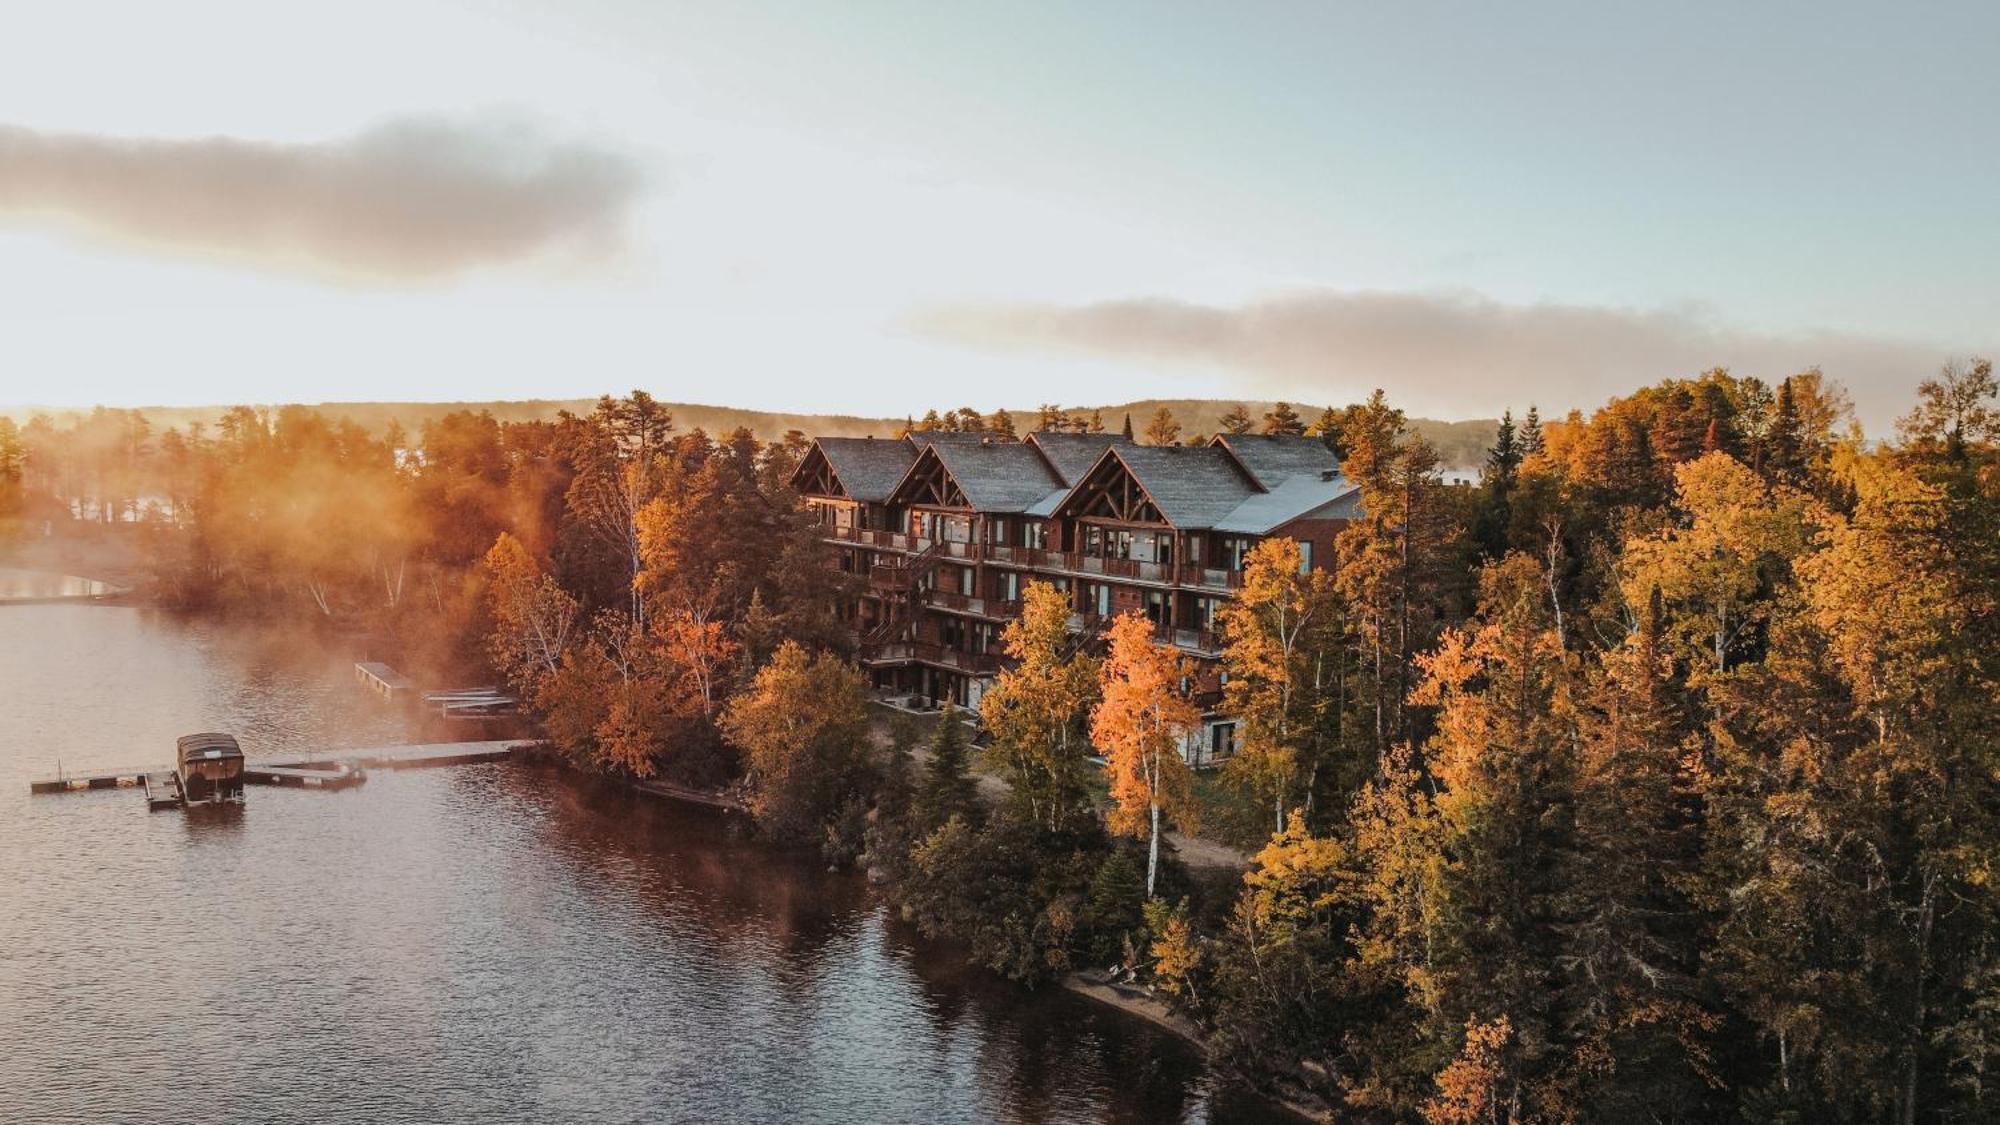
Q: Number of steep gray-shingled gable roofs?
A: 6